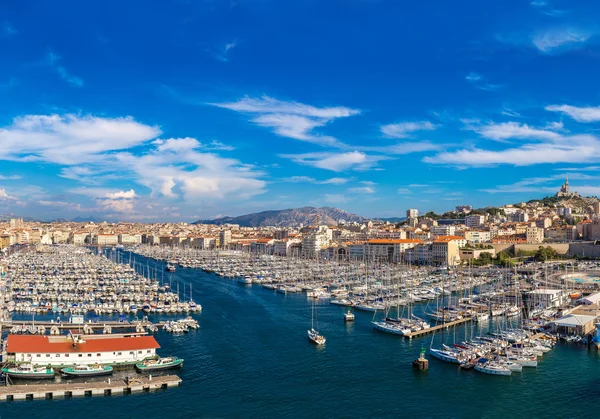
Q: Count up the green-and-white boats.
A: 3